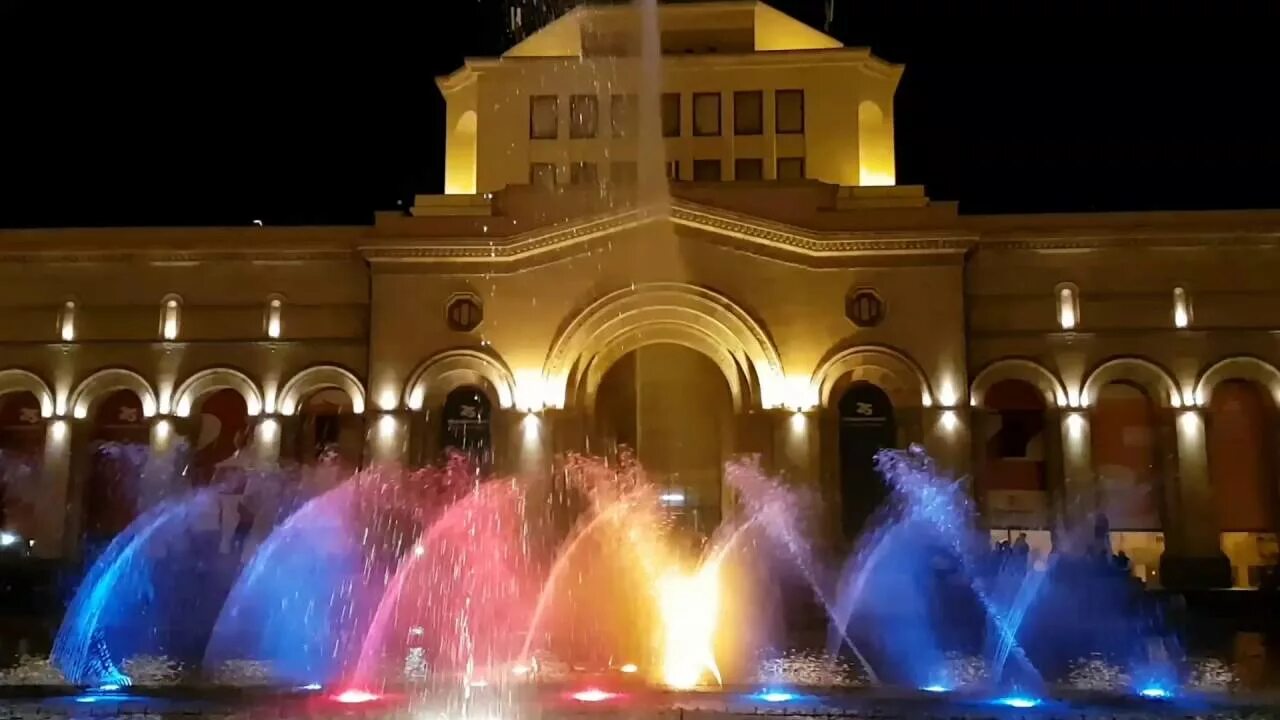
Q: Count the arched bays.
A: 10